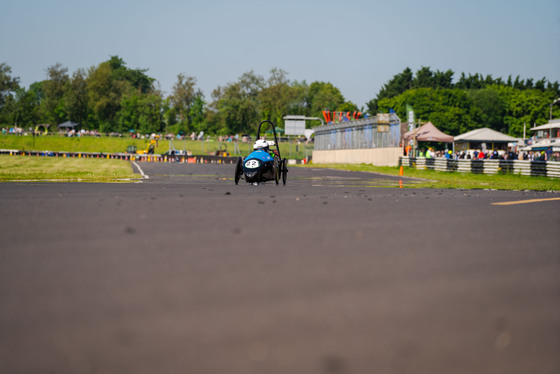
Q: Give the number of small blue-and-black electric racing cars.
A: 1